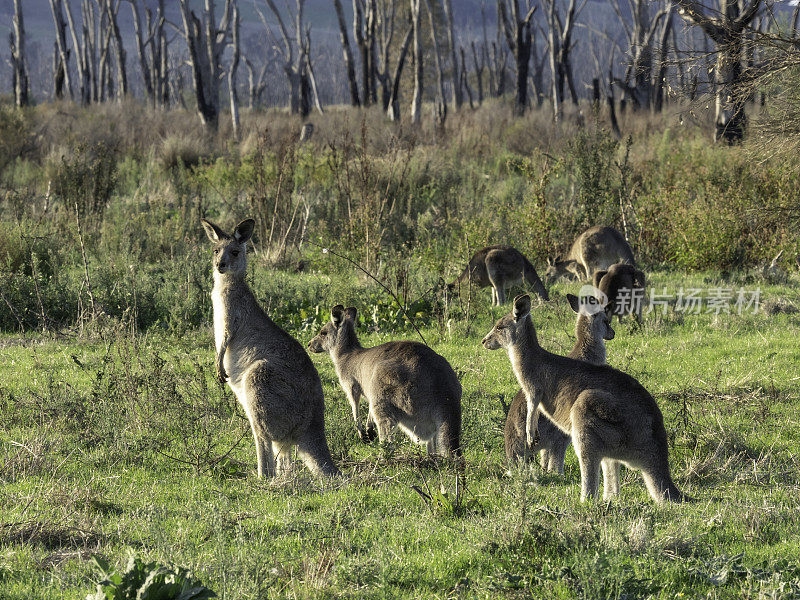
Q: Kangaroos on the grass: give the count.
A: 7